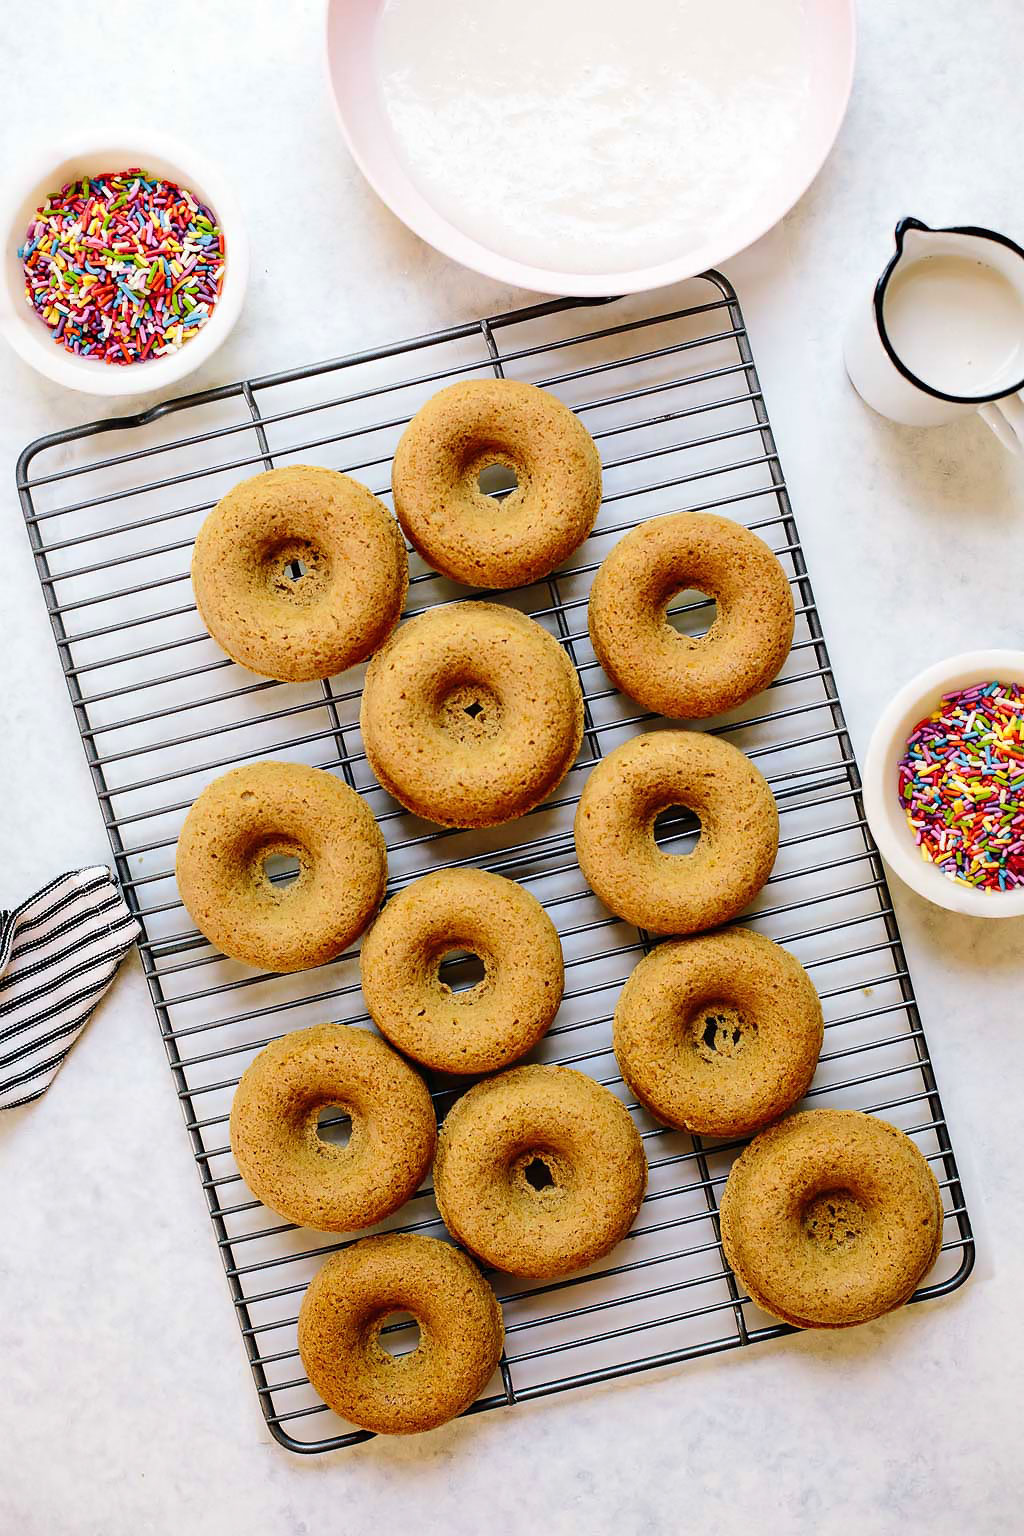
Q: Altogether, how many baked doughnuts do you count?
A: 12